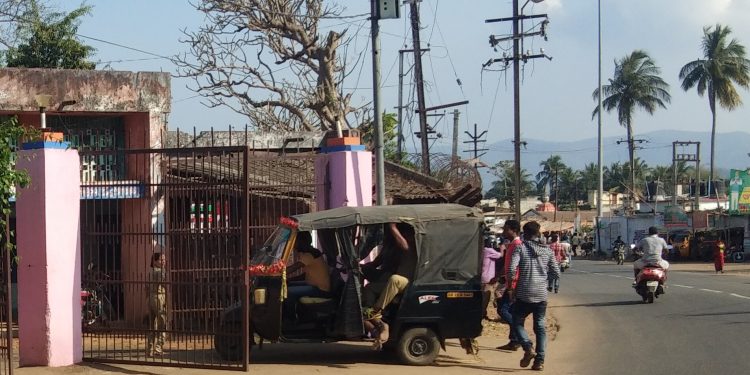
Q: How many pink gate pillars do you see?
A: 2